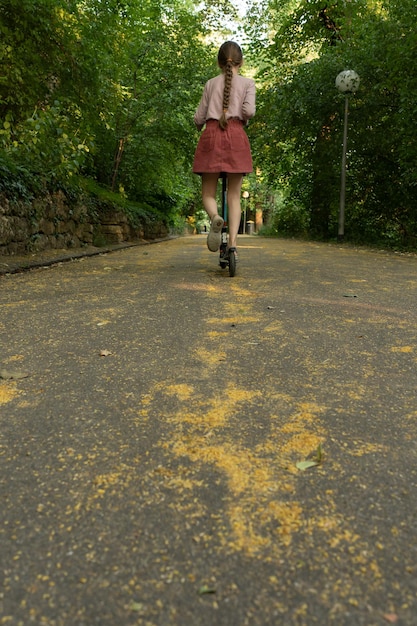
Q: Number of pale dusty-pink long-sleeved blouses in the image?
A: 1